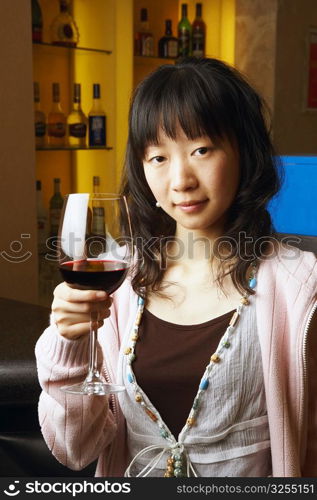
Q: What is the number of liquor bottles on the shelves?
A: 13